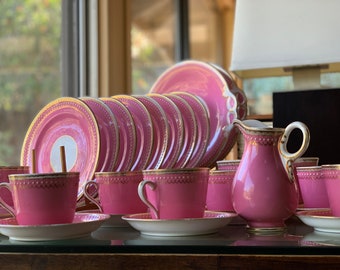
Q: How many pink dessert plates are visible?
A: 8